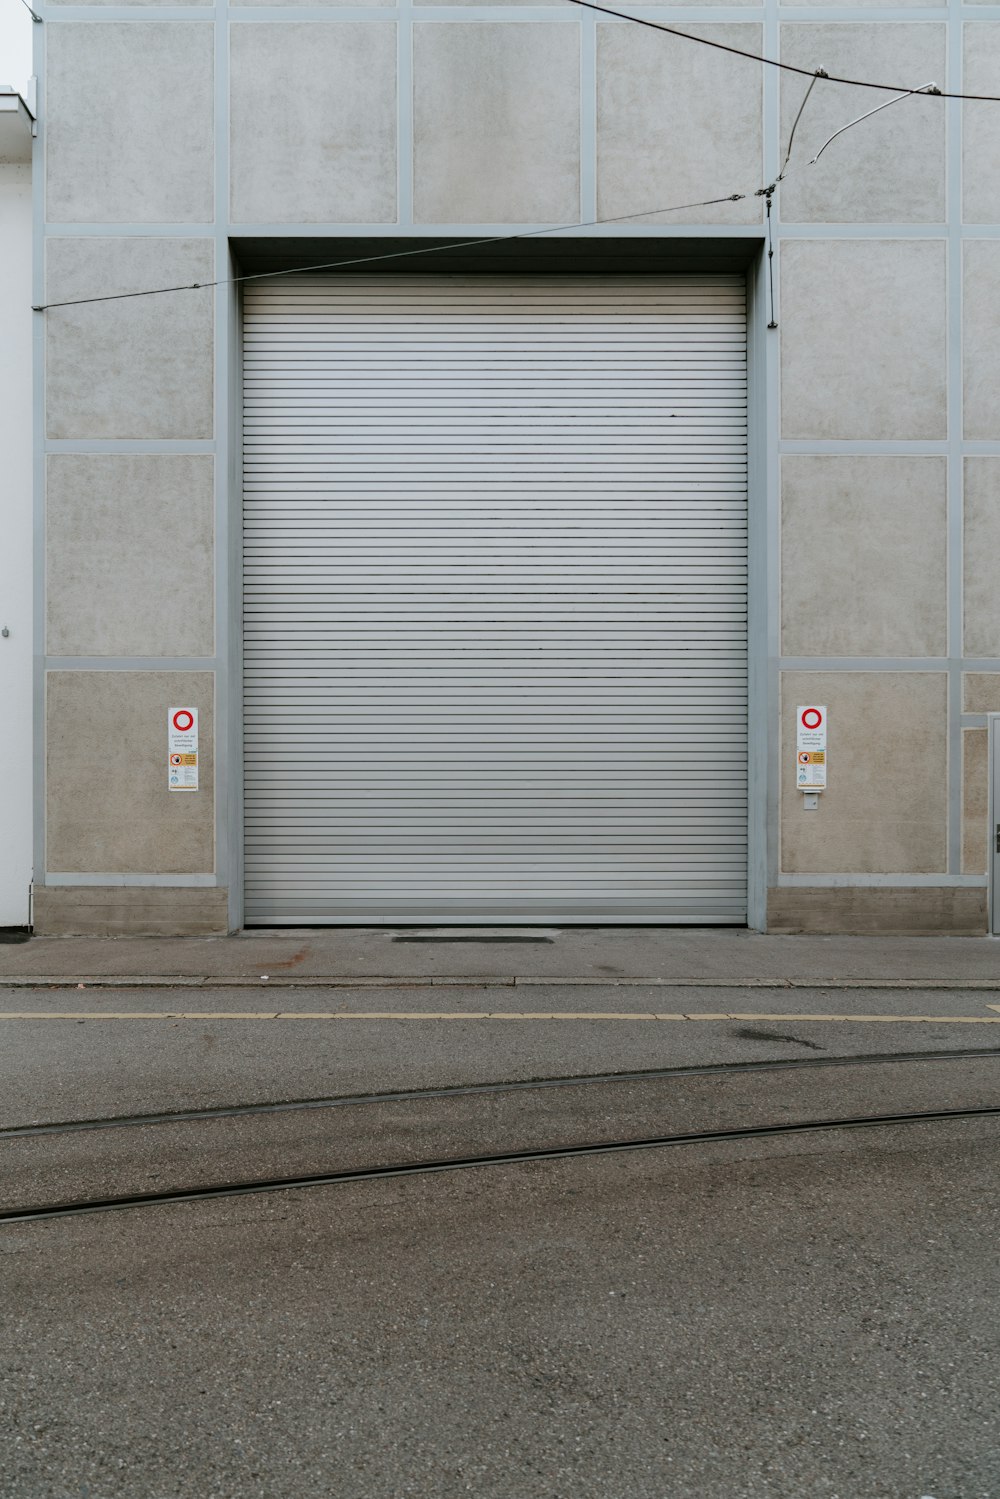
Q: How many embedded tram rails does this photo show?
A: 2